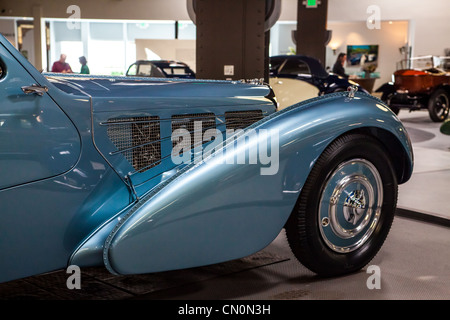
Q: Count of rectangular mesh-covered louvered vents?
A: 3